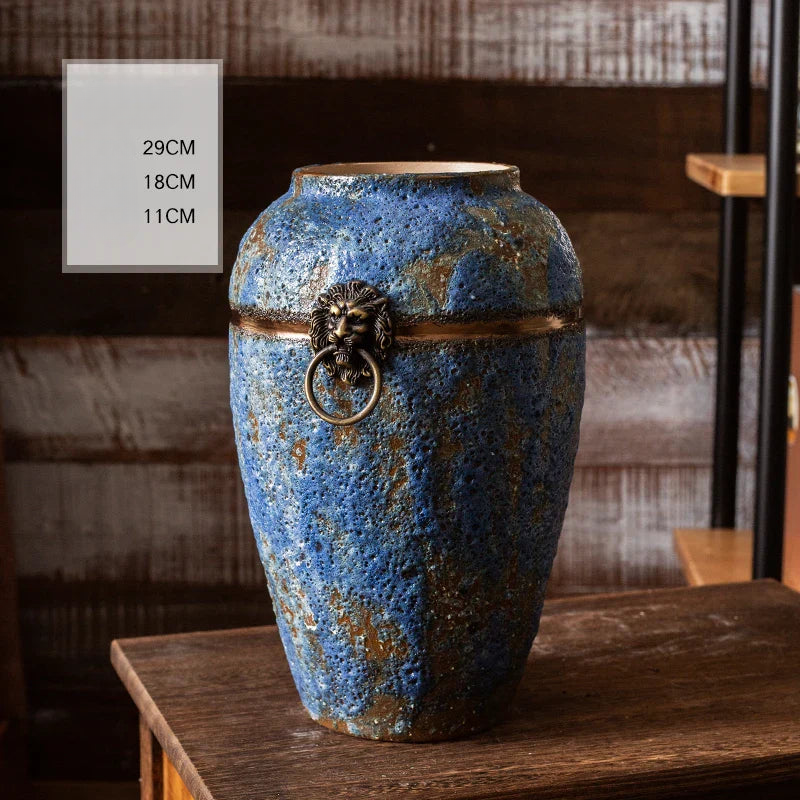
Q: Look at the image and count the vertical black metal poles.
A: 2